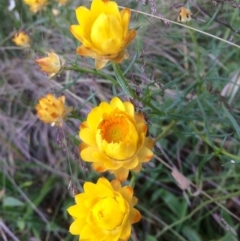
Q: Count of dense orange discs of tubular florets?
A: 1